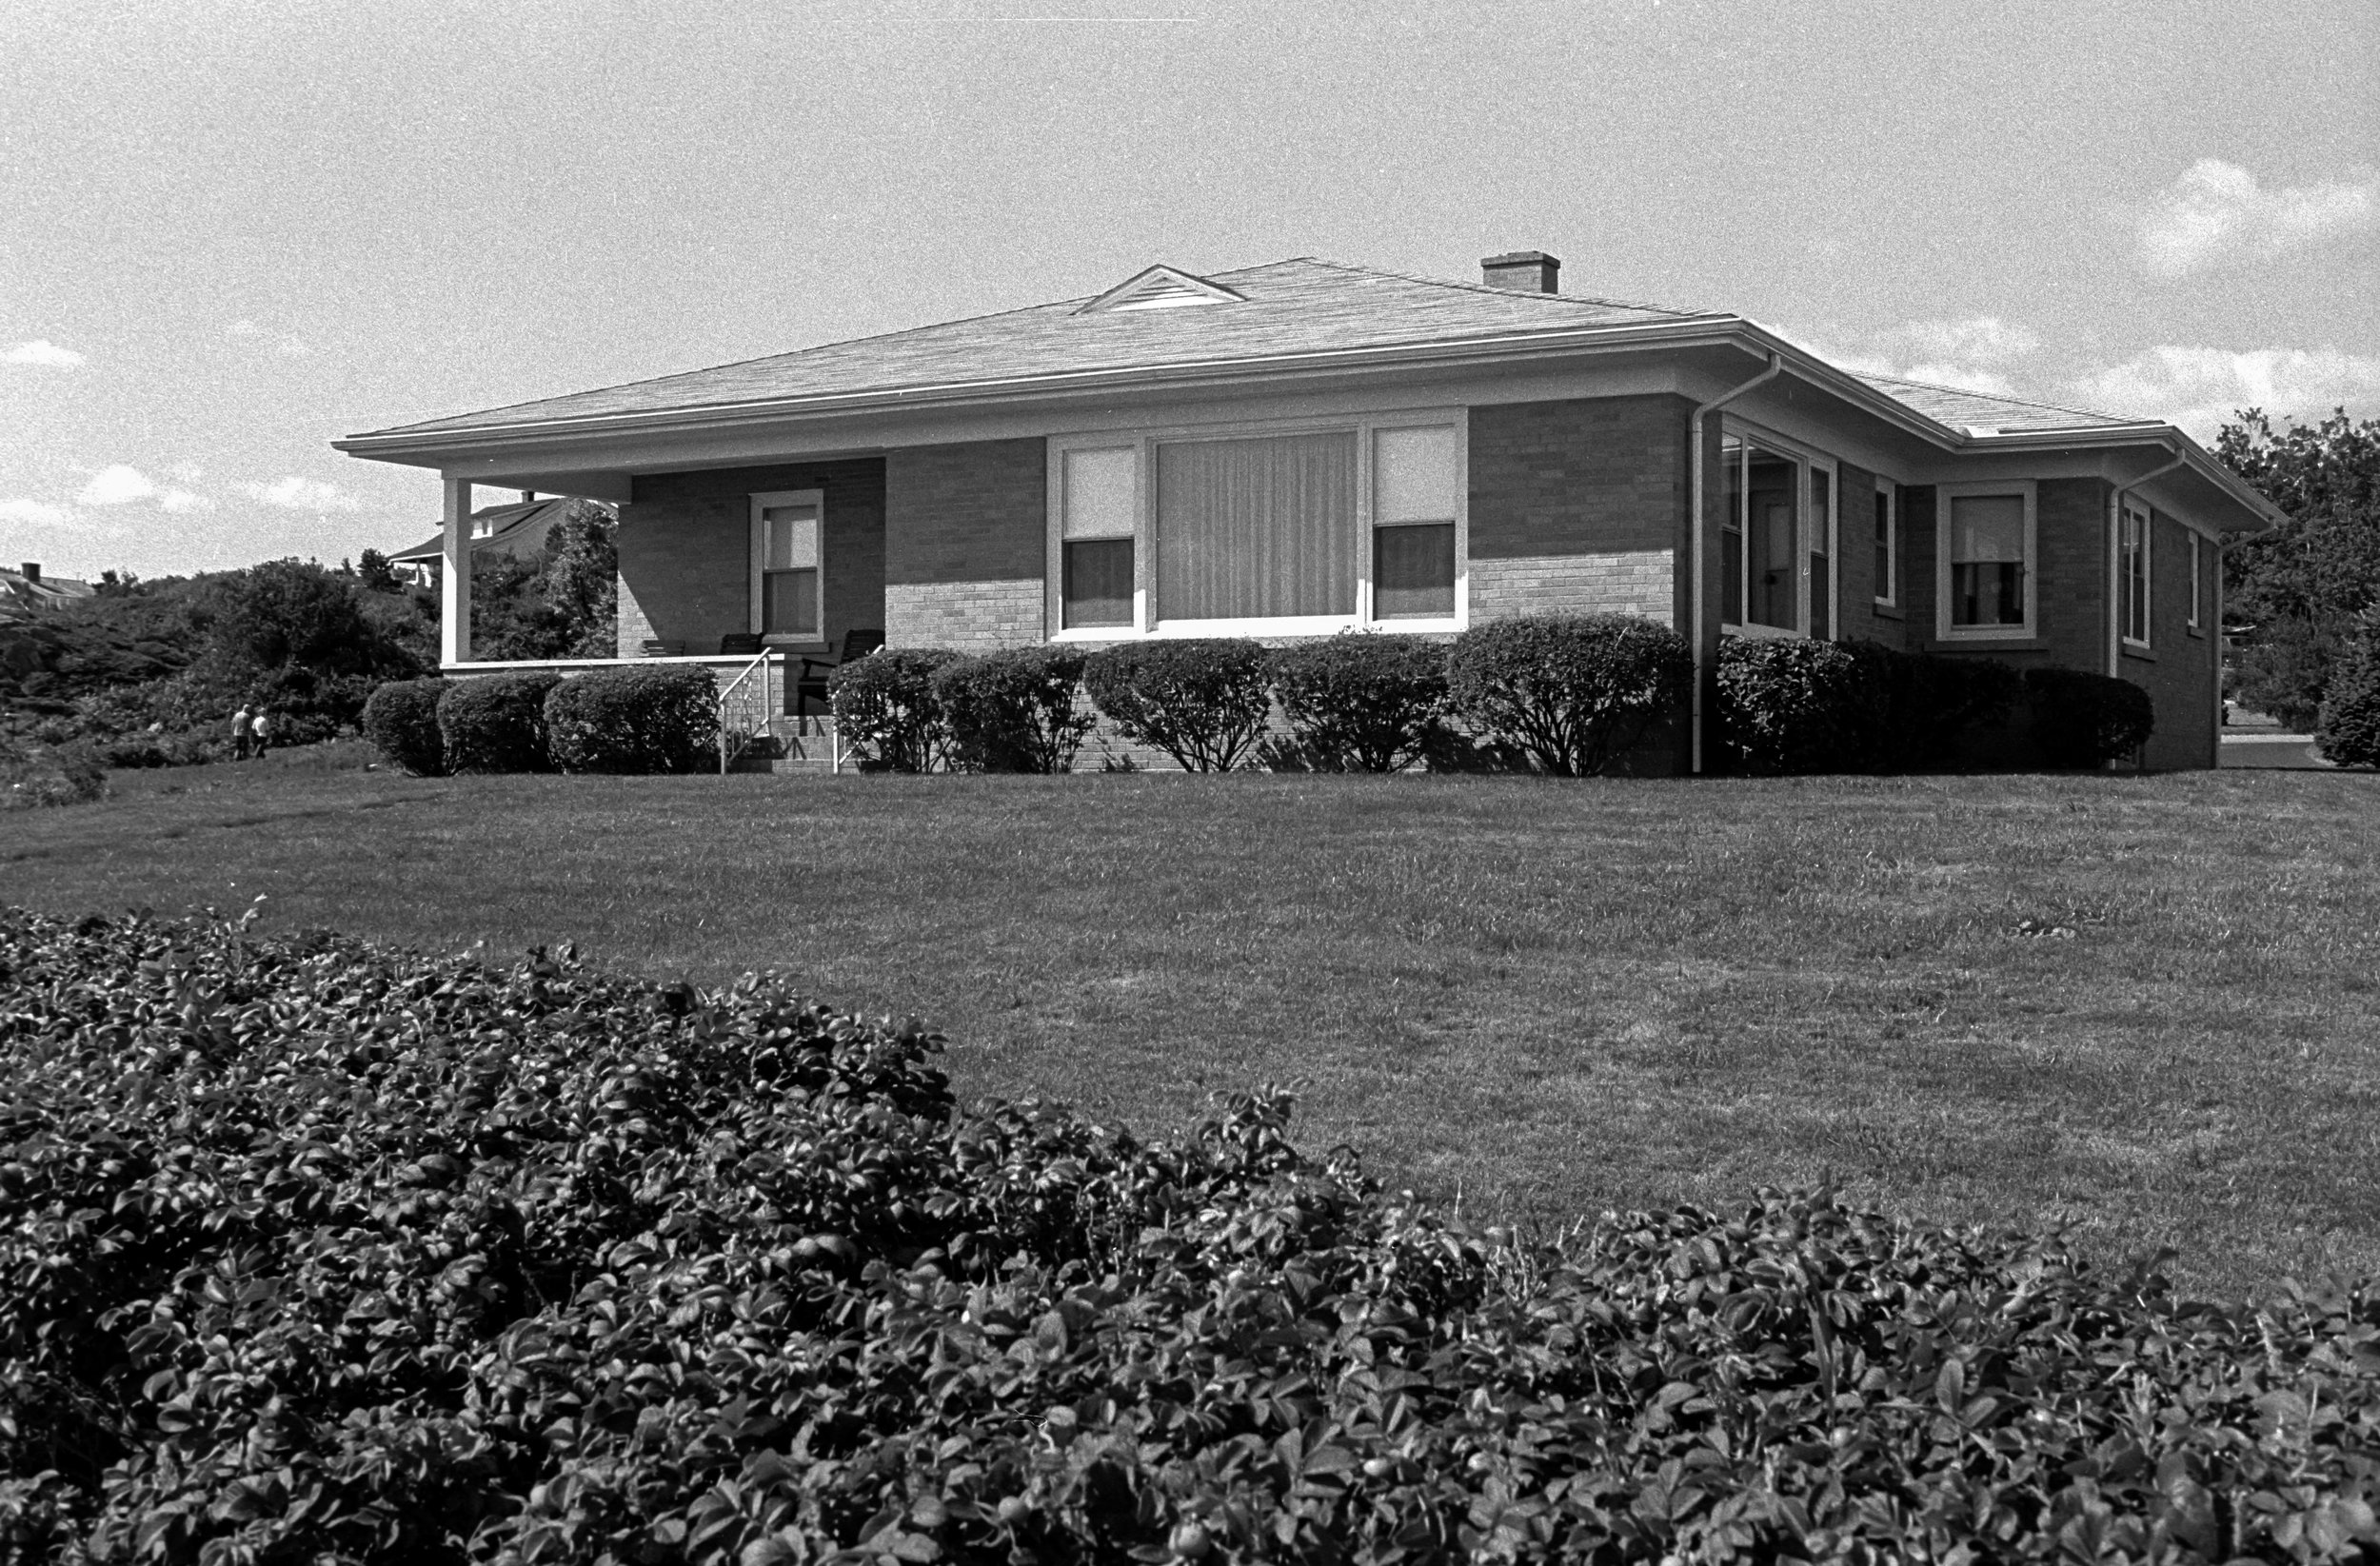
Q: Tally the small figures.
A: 2